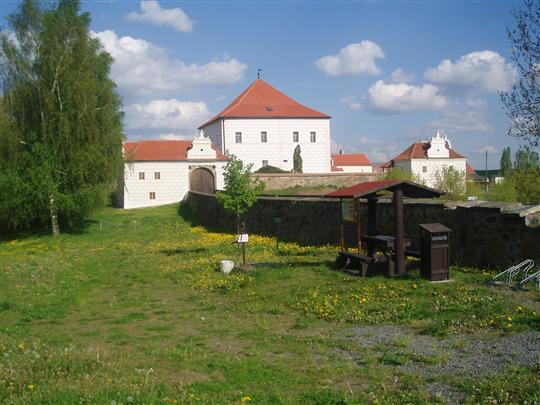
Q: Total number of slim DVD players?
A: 0